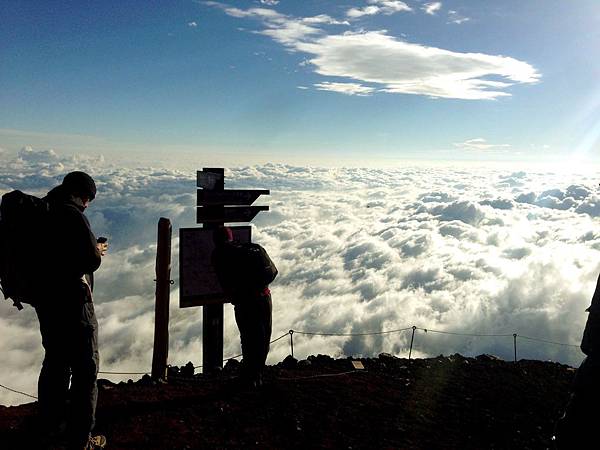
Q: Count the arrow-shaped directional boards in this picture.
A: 2